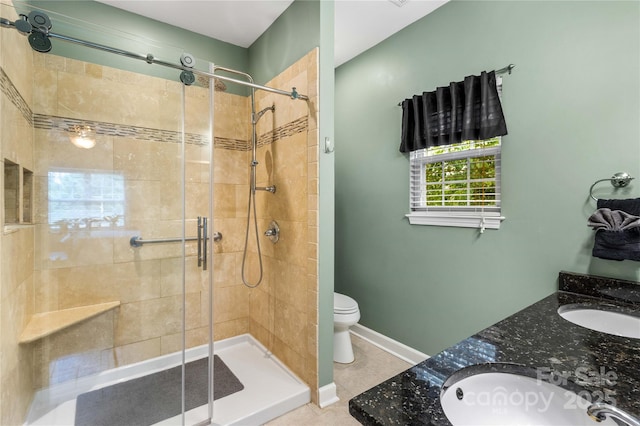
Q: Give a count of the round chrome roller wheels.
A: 4